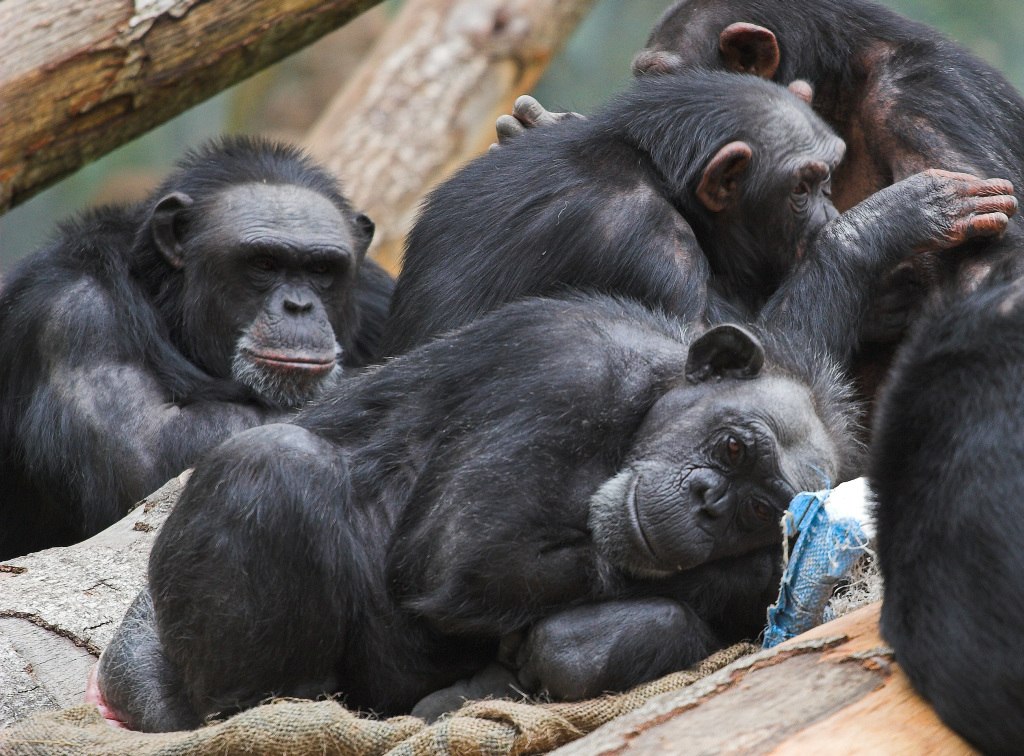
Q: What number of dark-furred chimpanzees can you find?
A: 5